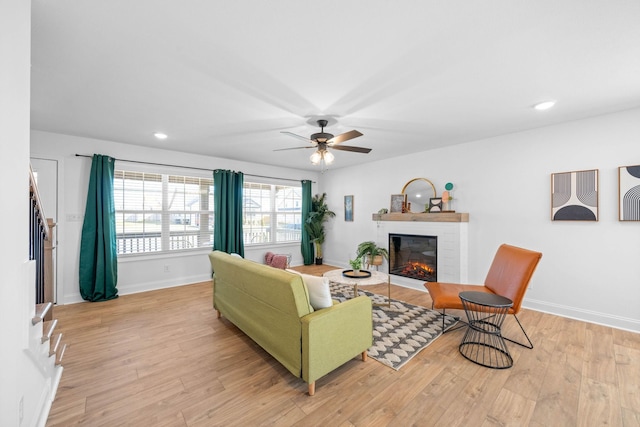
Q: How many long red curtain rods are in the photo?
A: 0